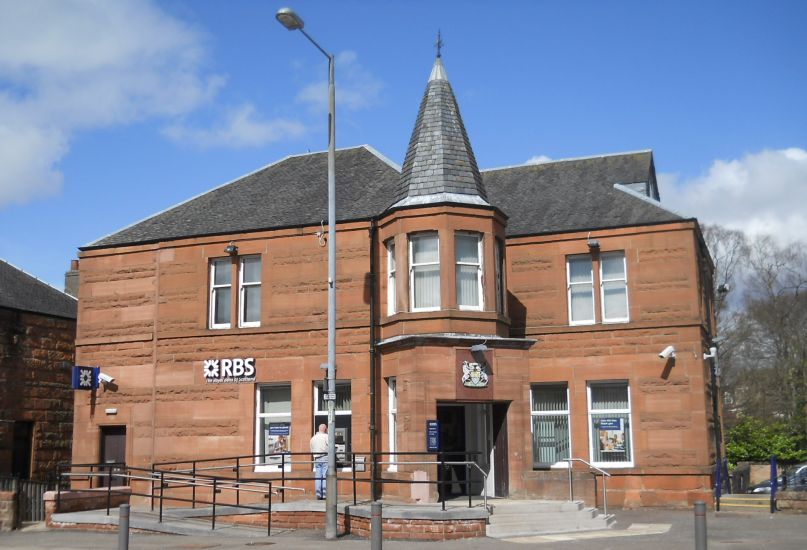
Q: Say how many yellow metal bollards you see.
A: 0